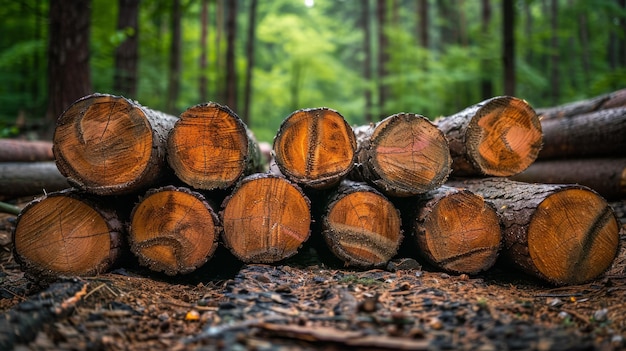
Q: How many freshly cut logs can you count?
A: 11